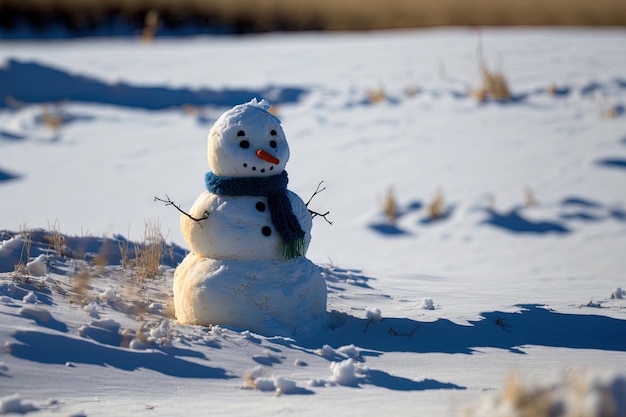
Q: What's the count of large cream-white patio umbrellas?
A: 0